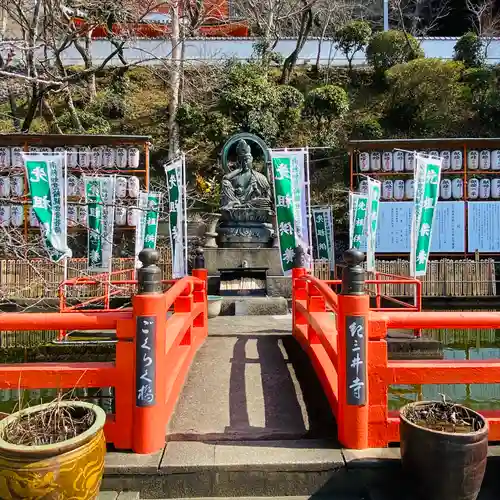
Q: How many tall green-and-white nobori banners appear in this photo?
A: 9